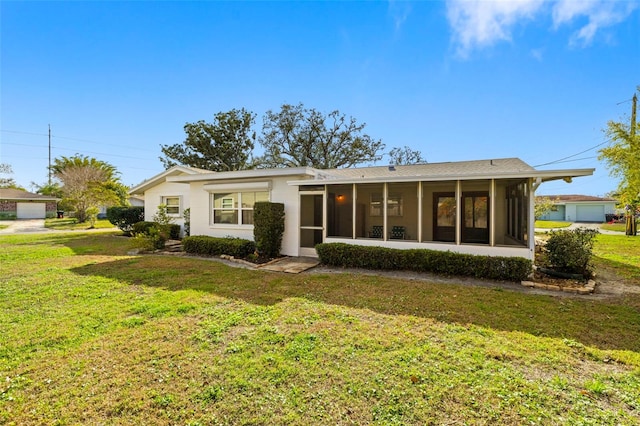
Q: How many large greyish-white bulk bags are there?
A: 0